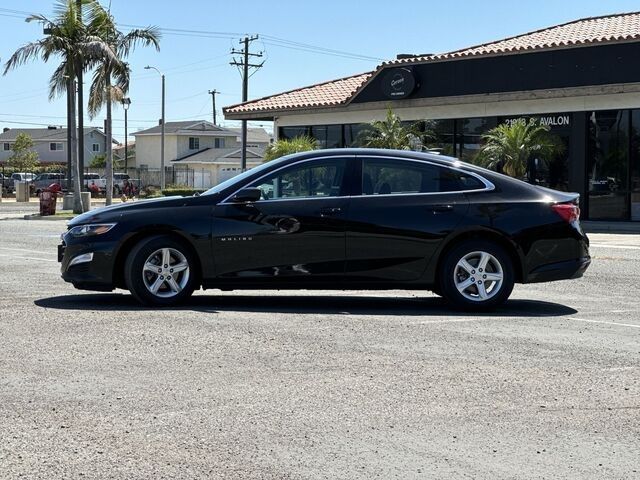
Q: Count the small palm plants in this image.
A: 3